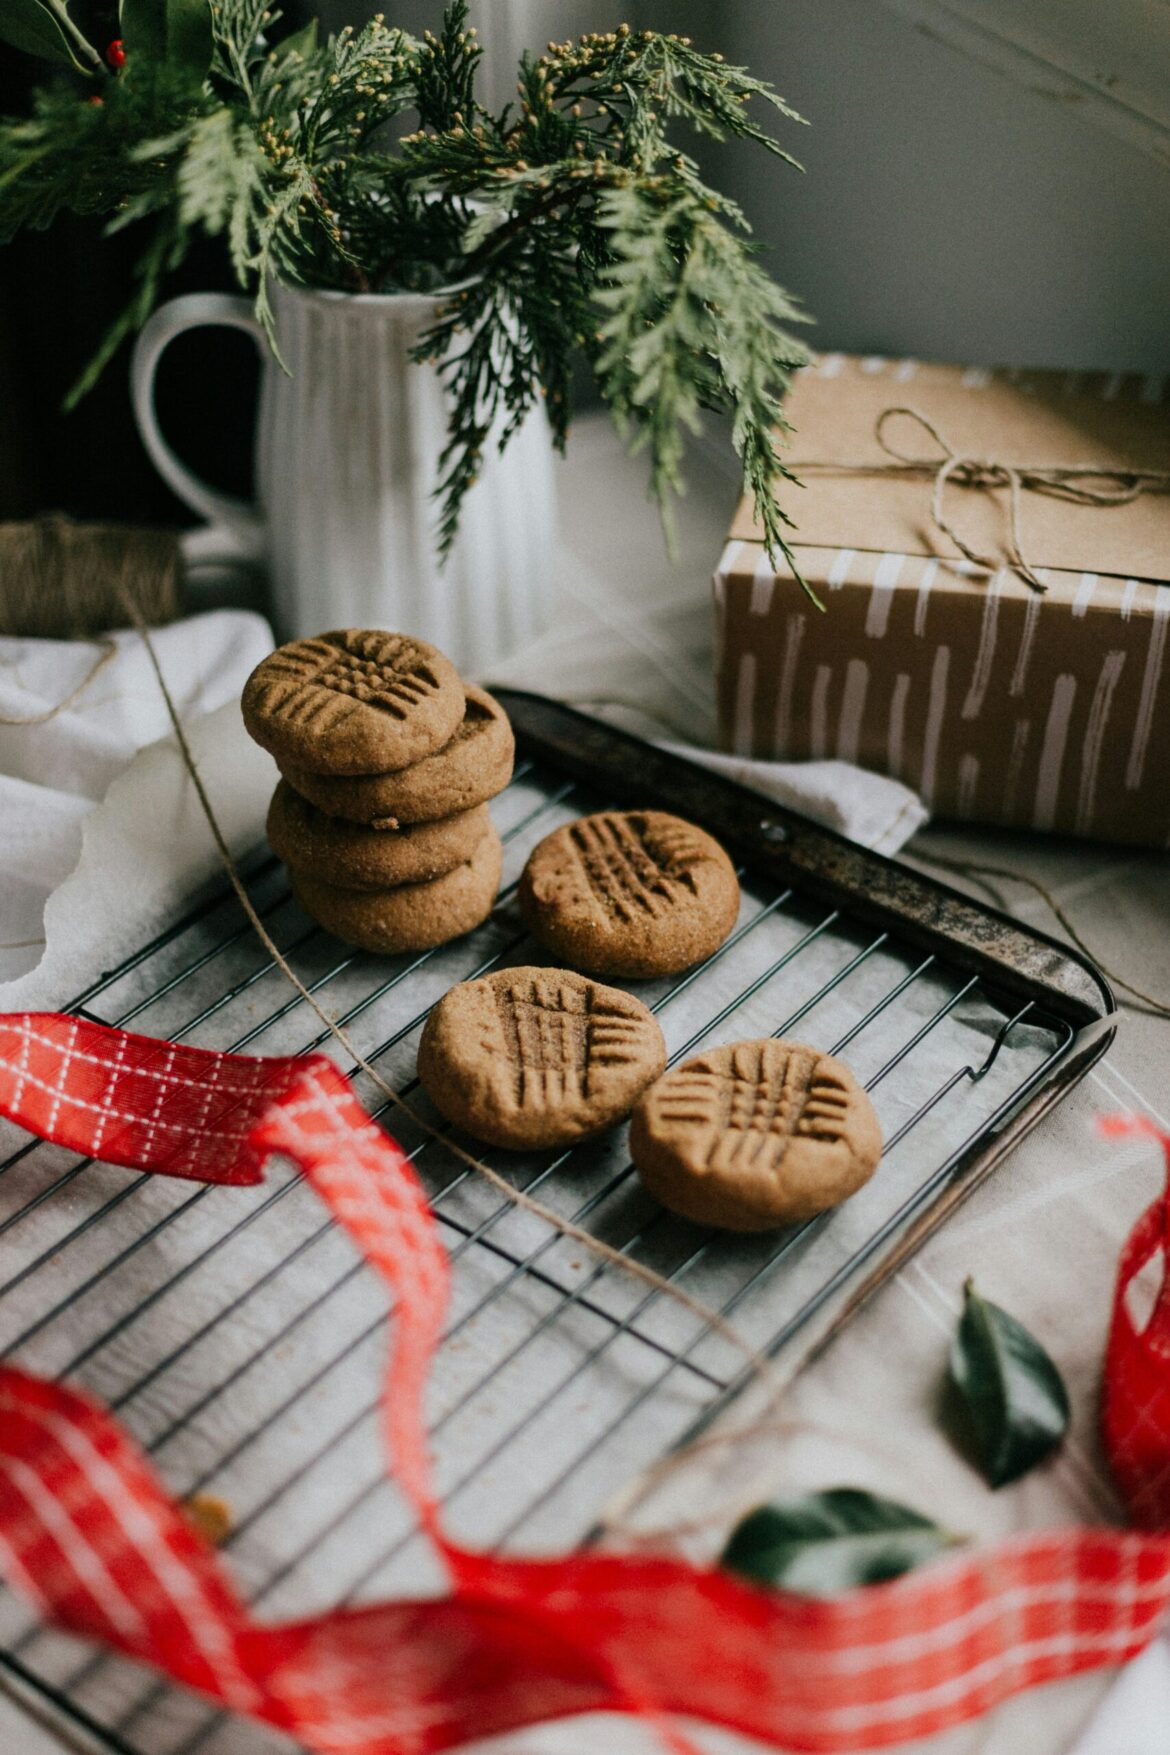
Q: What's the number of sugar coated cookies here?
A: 7